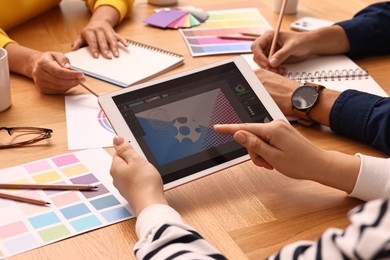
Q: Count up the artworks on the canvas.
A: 1